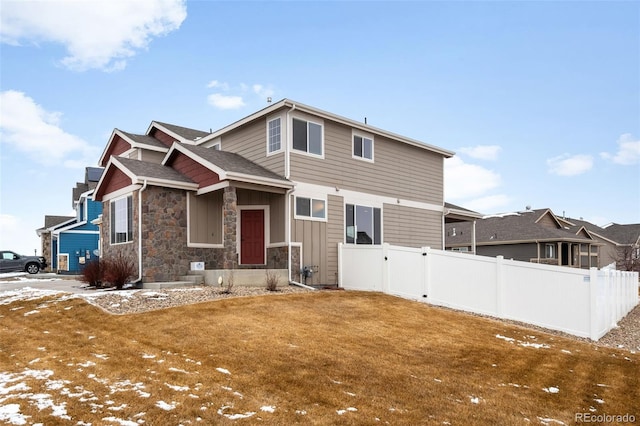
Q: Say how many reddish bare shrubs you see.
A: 2